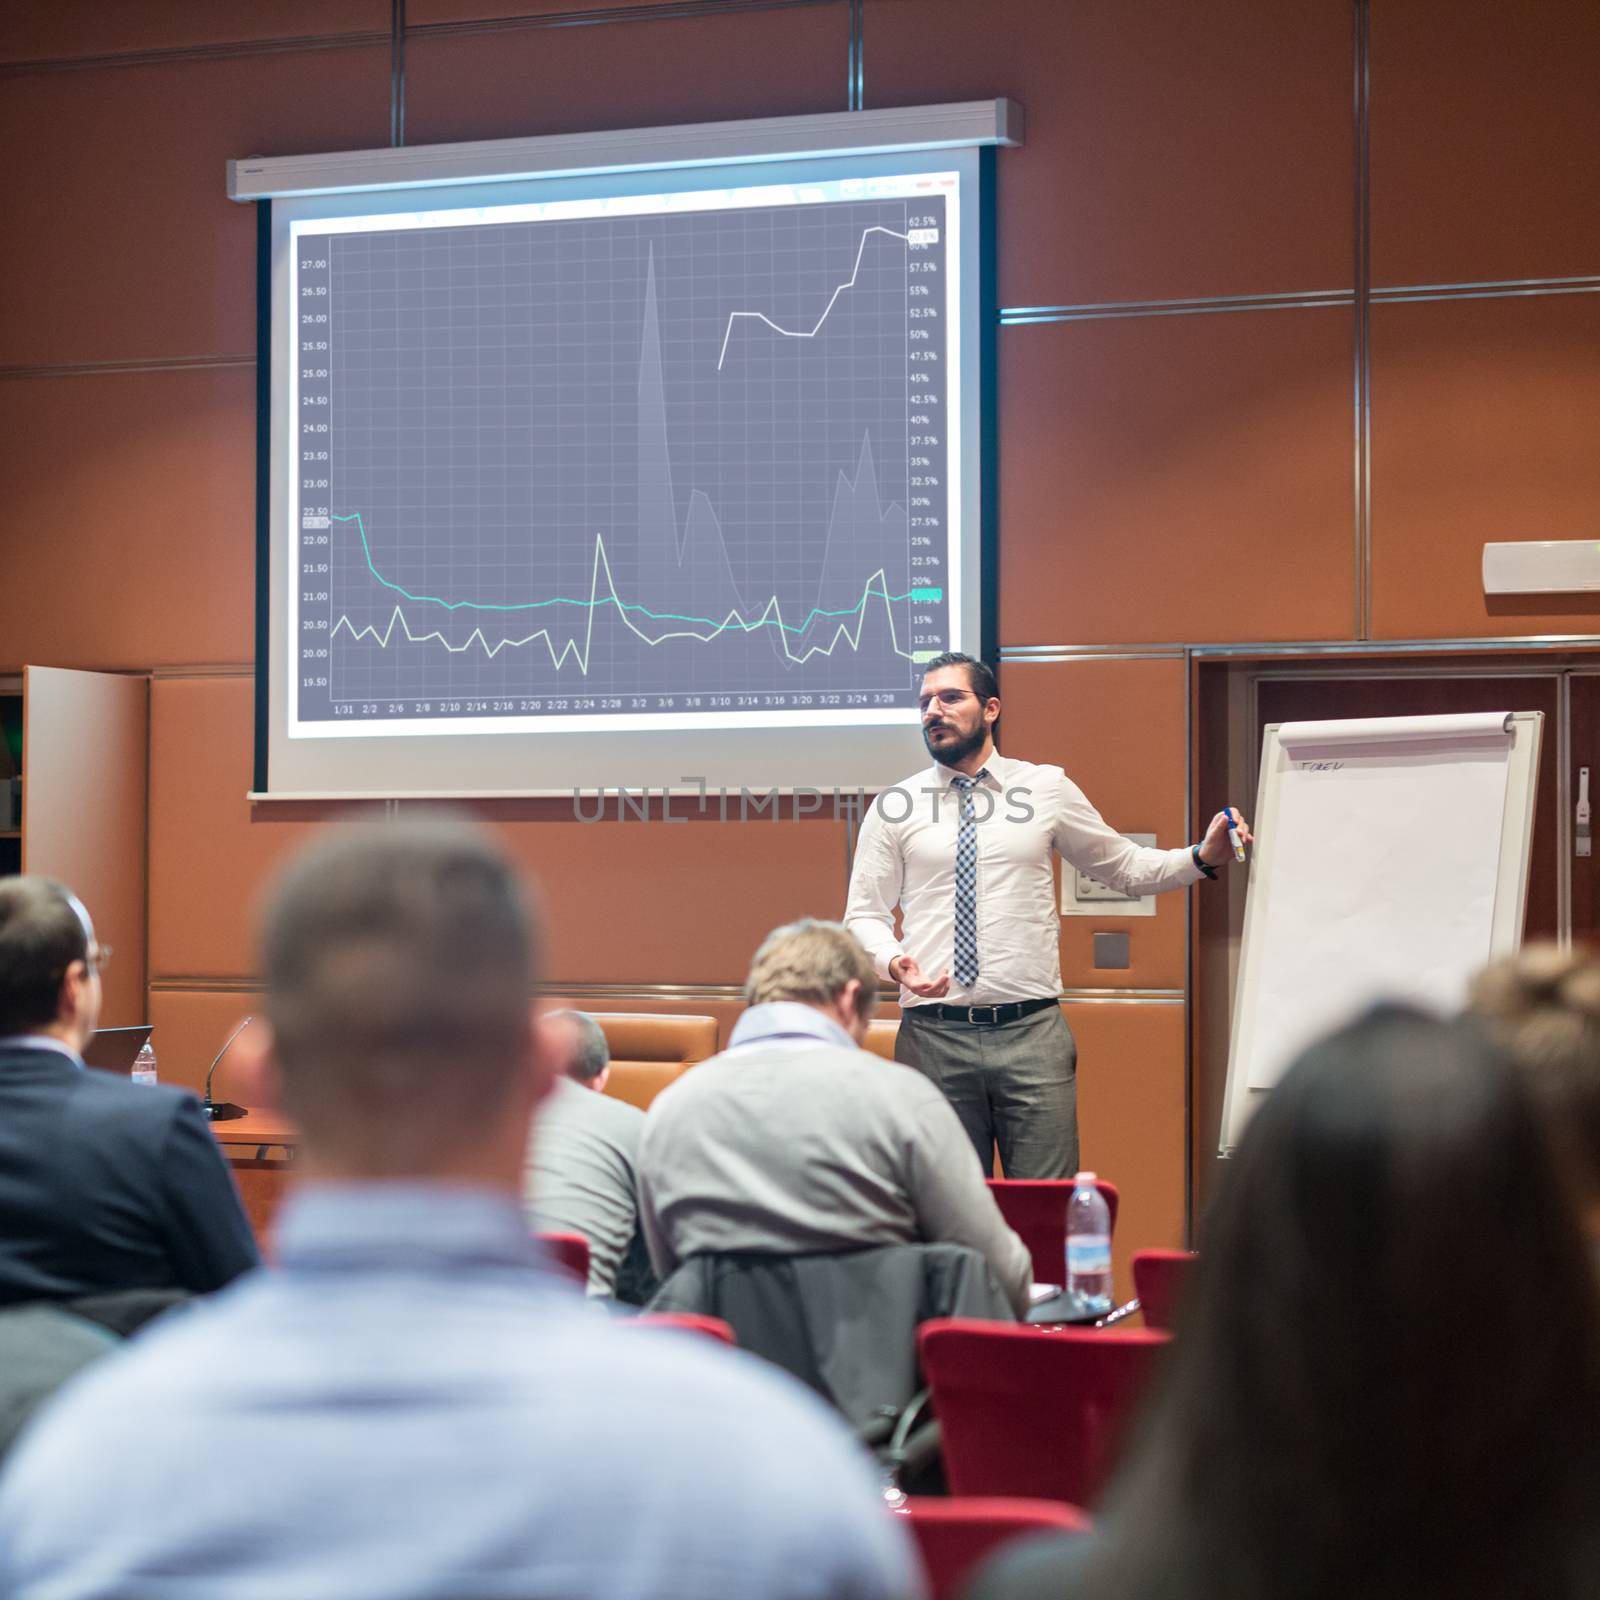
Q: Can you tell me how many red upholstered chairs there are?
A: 6